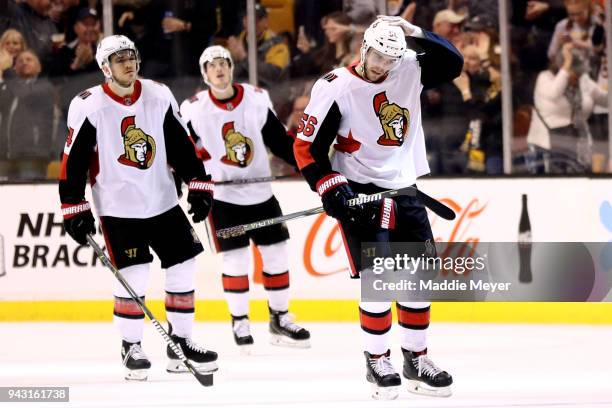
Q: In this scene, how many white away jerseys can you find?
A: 3